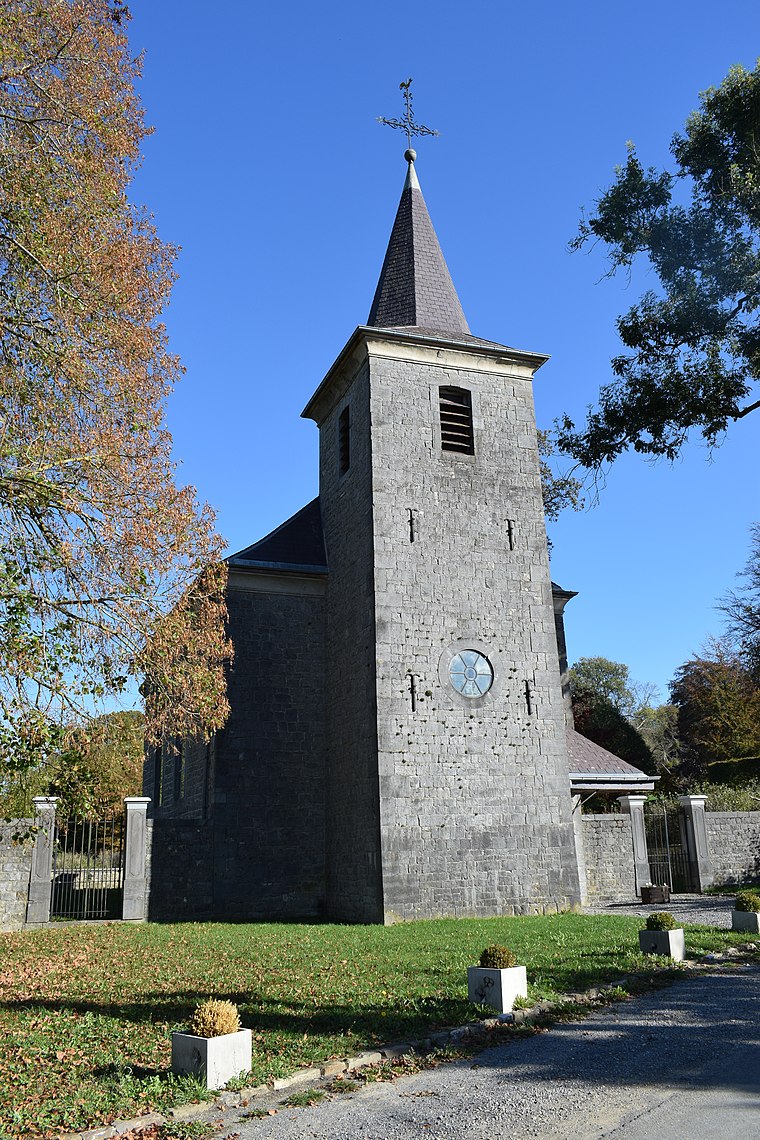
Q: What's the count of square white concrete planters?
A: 4